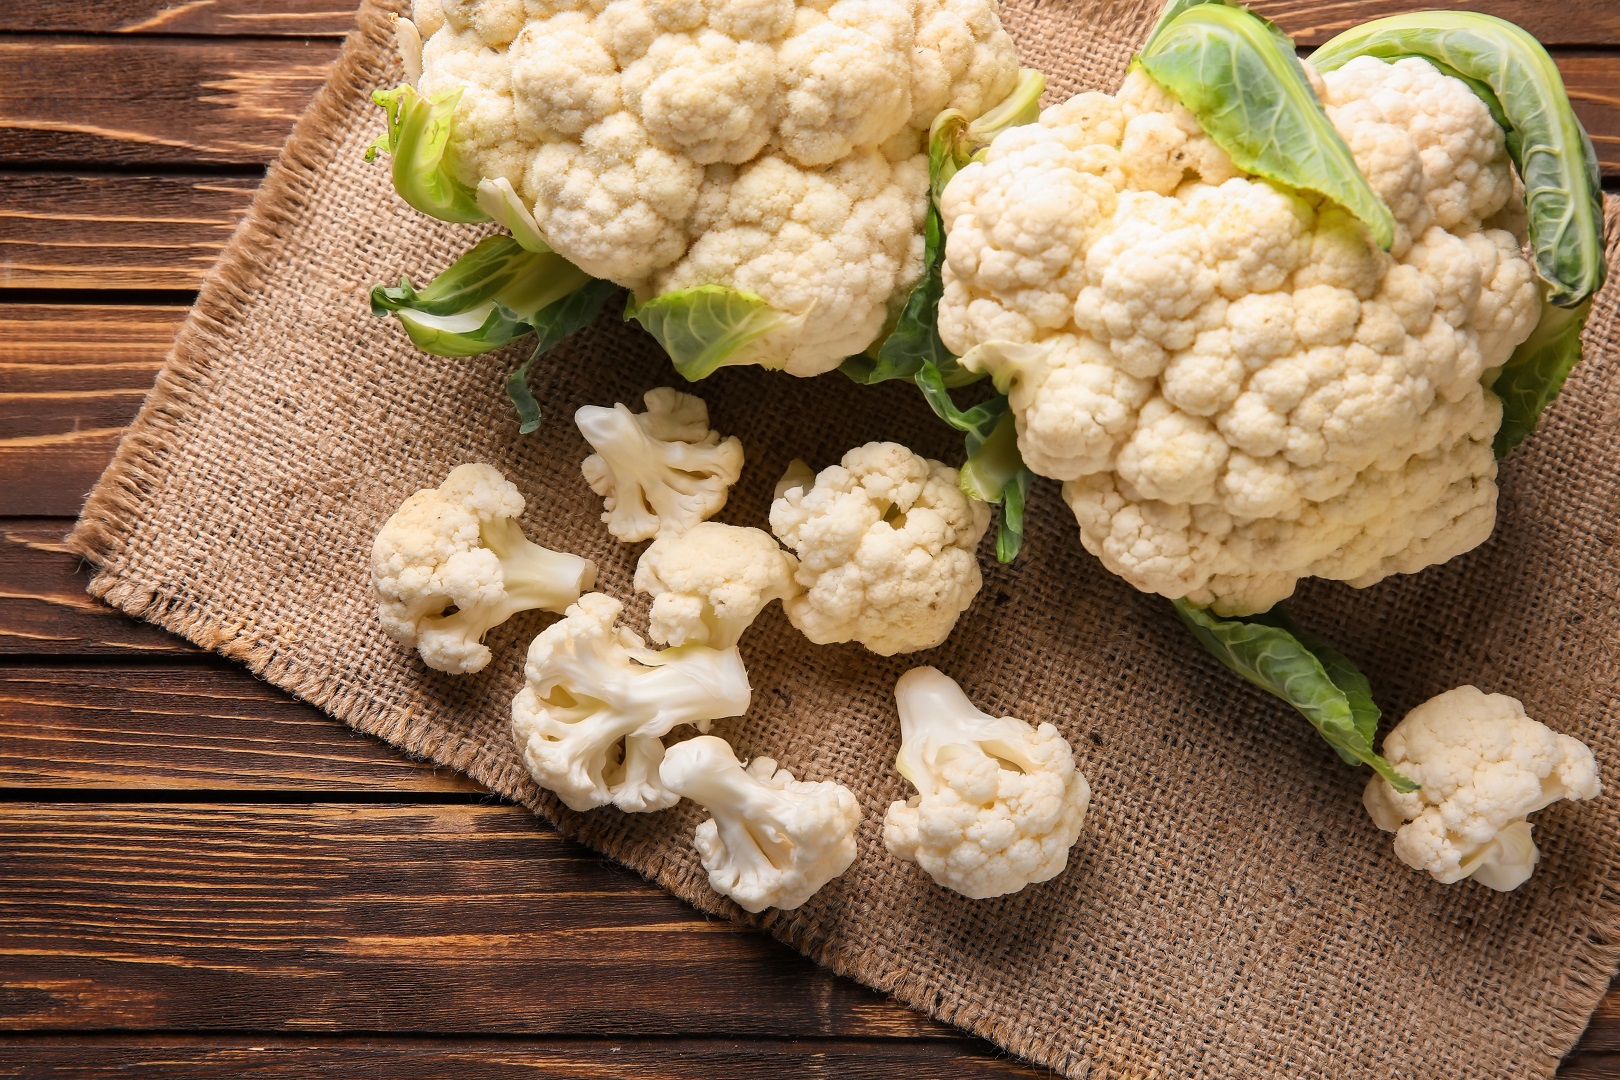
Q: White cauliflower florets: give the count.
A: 8